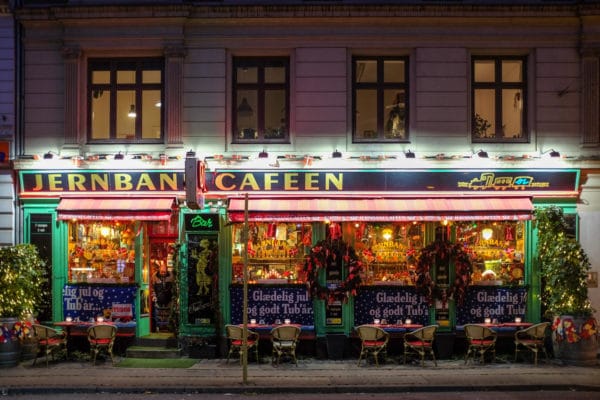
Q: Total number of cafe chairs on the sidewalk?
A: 8